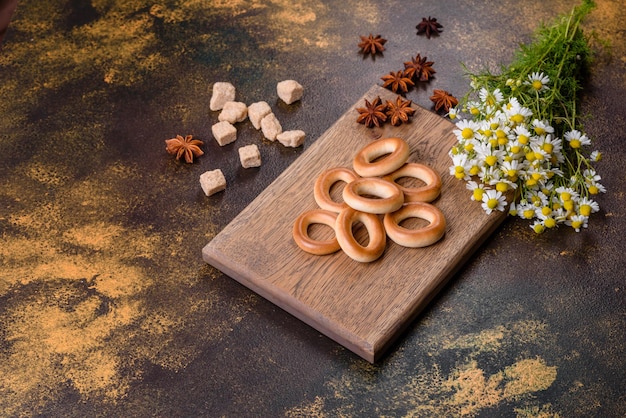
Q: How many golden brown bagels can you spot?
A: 7